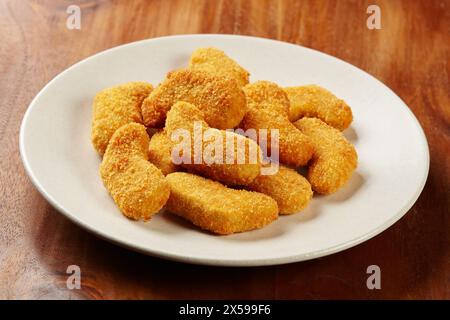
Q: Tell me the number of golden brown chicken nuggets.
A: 11